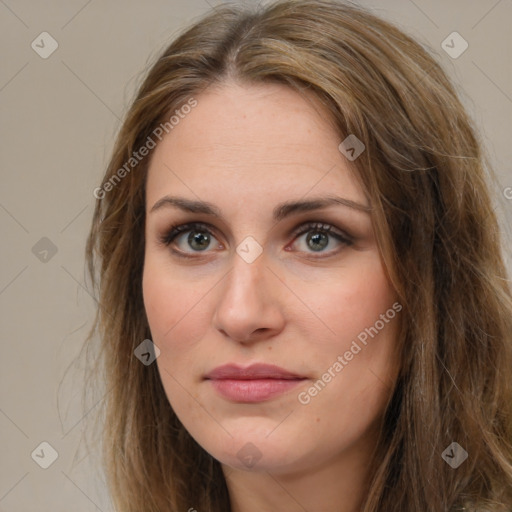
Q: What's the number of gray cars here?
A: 0